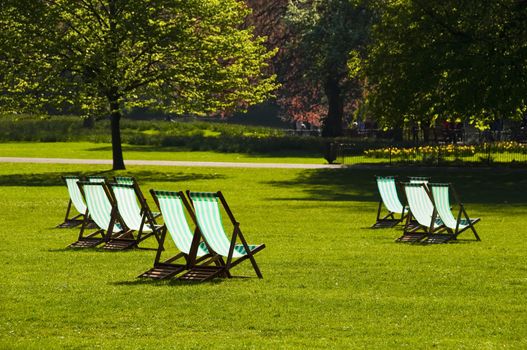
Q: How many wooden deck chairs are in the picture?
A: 11